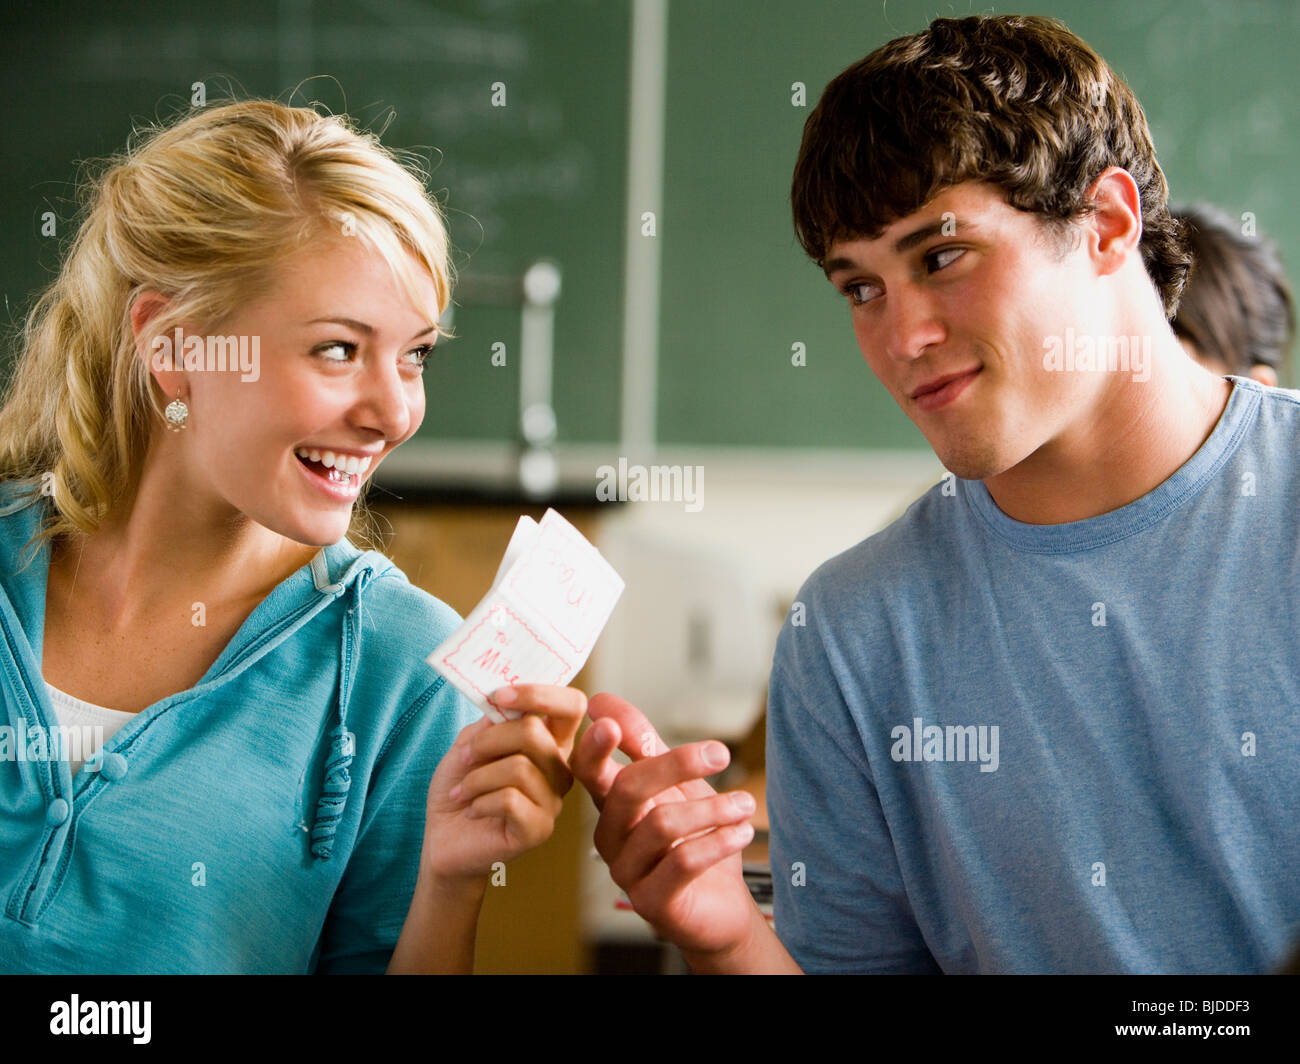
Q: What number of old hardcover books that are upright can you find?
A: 0